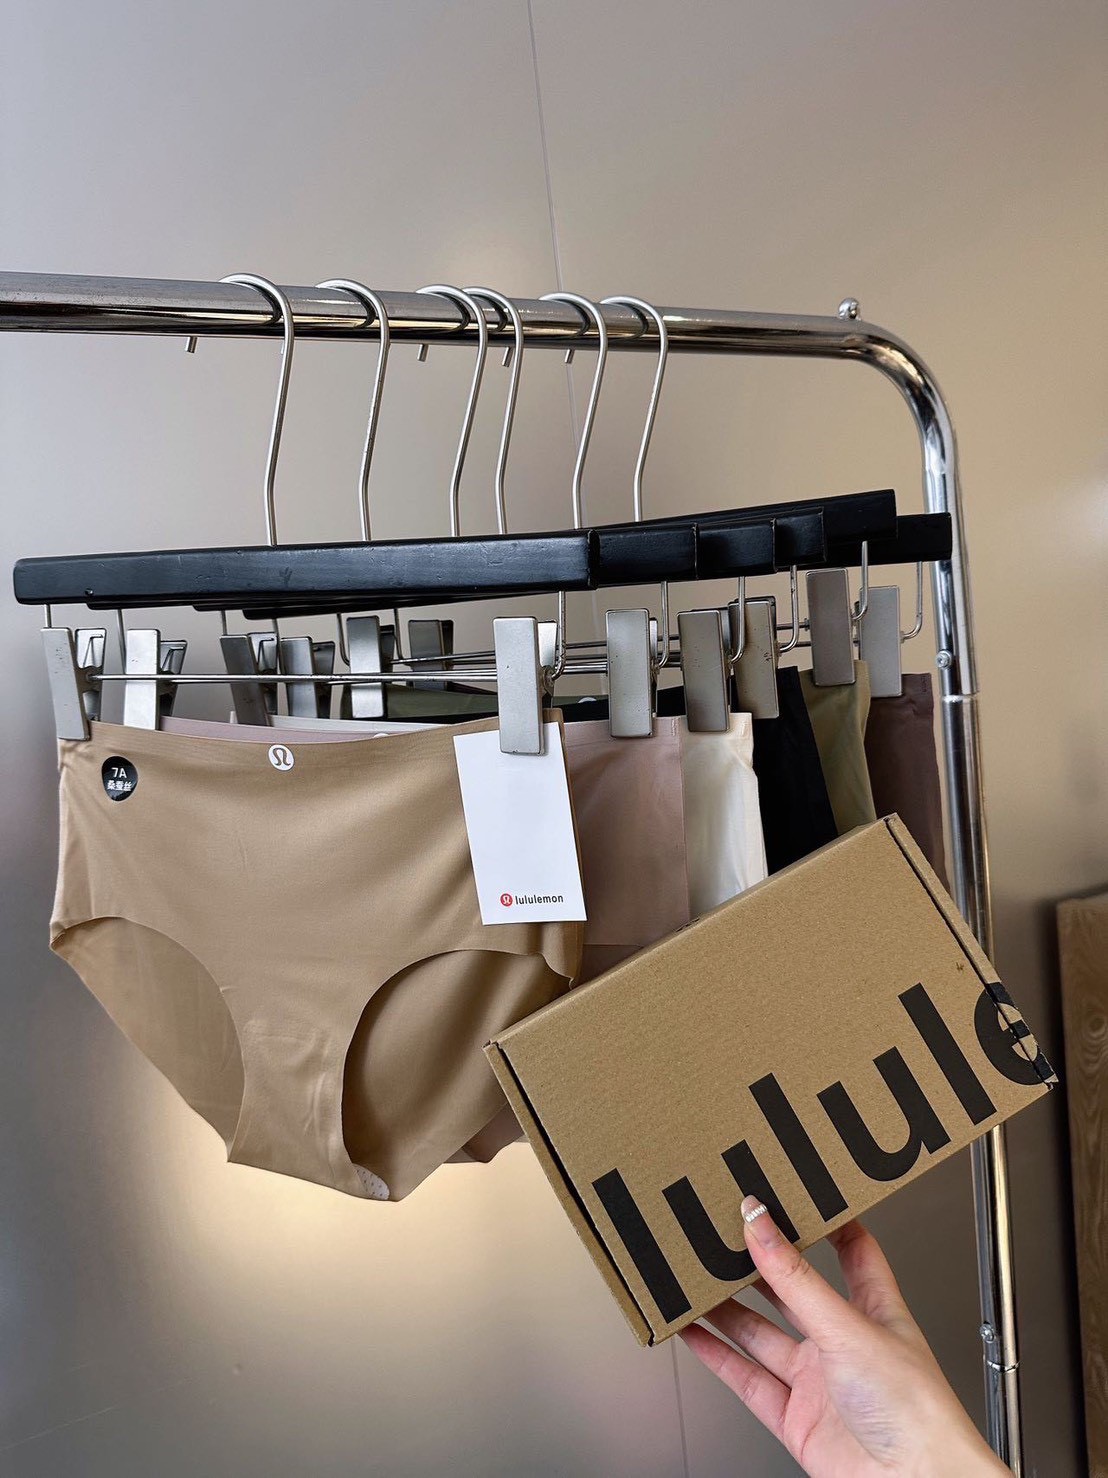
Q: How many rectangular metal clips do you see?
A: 12